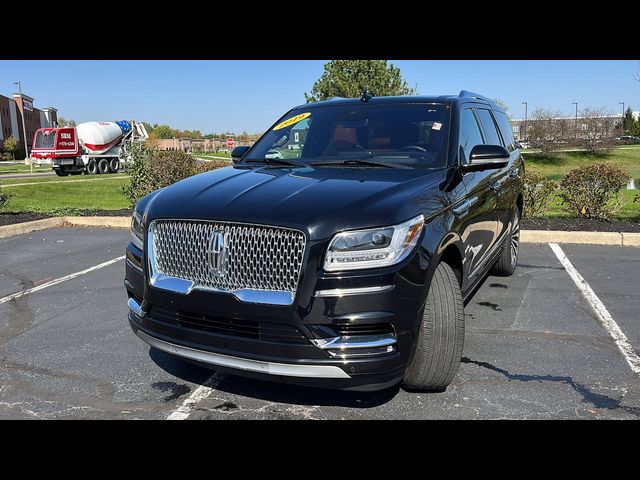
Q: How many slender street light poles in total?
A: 4